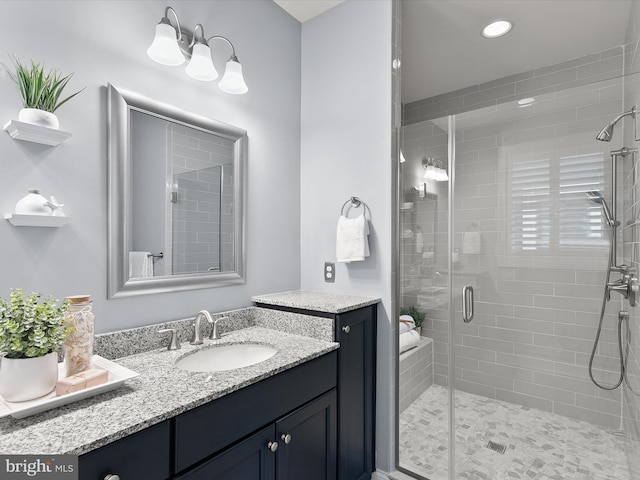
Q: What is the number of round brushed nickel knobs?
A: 4